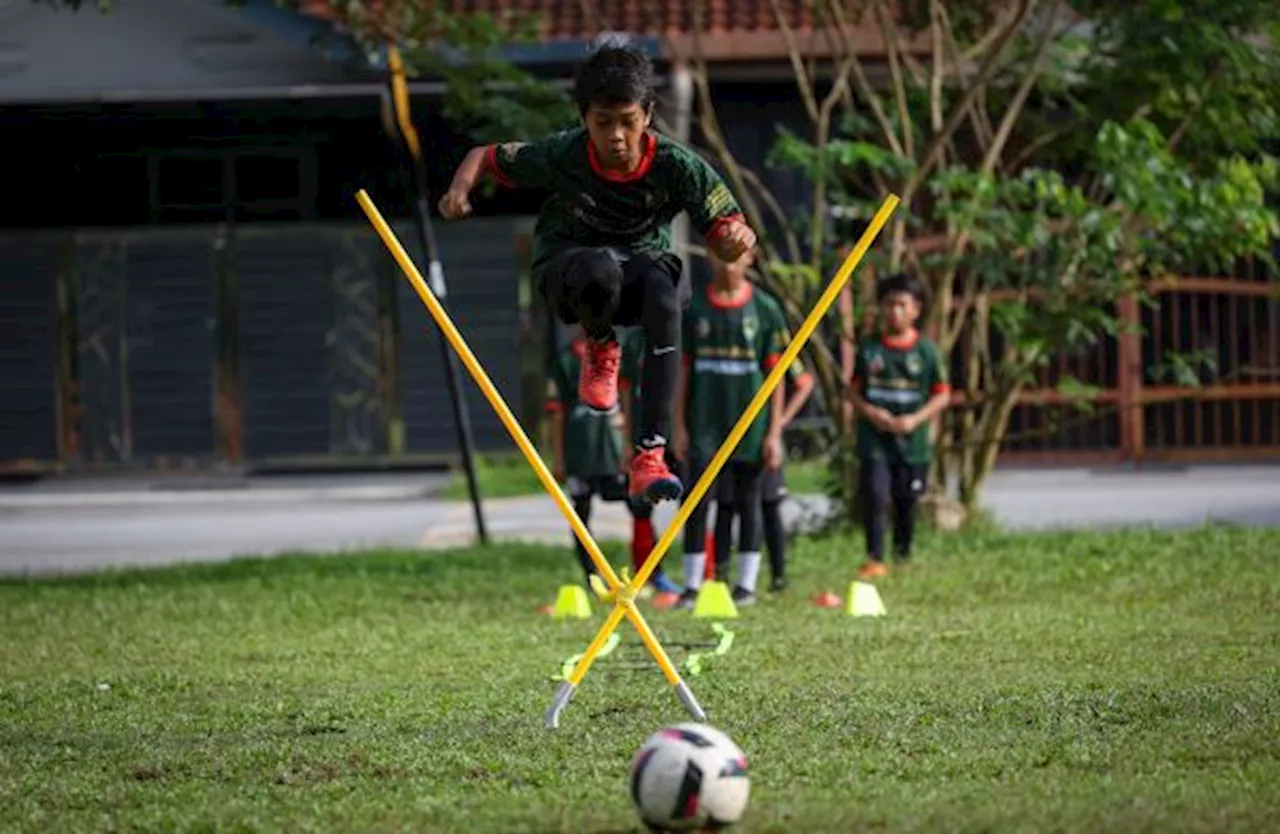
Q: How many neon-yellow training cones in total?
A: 3